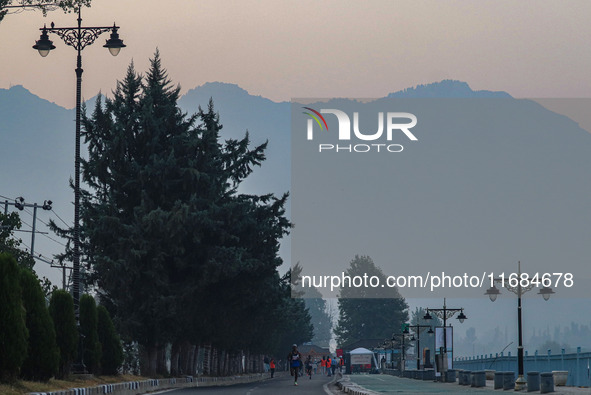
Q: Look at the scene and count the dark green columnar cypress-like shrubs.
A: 5